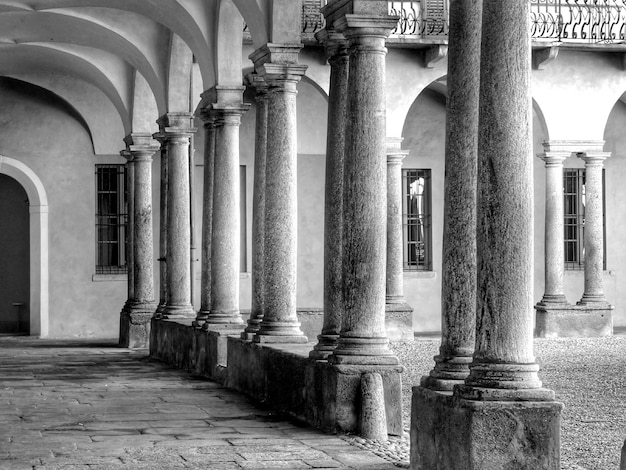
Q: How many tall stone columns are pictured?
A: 15